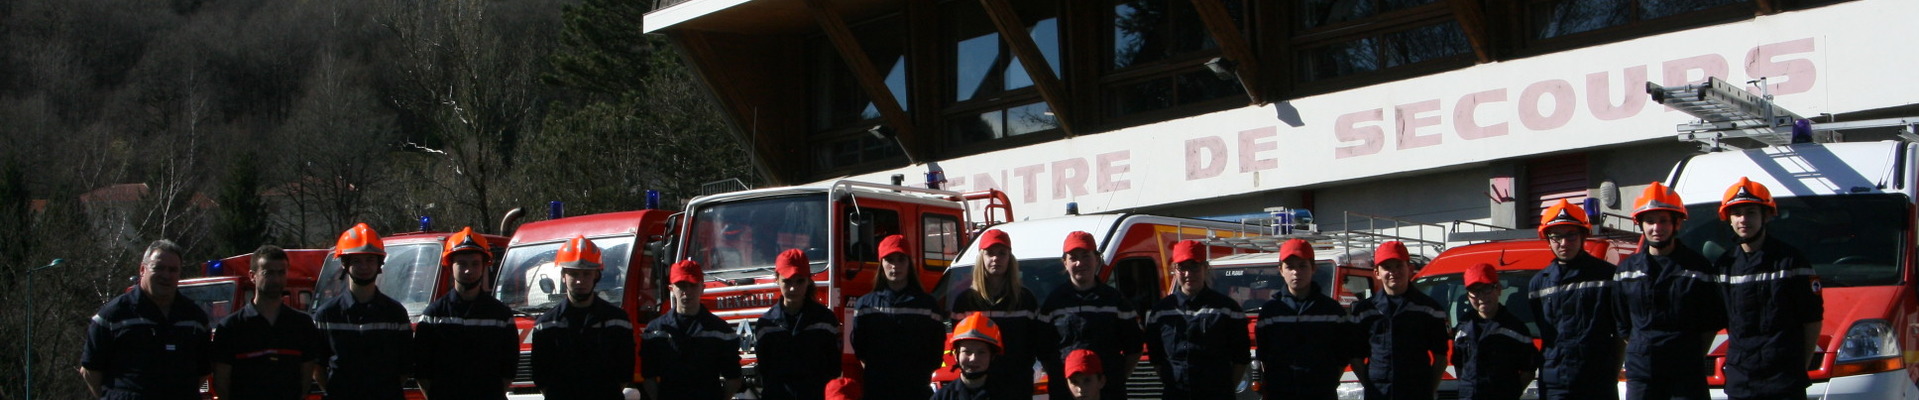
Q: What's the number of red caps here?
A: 11